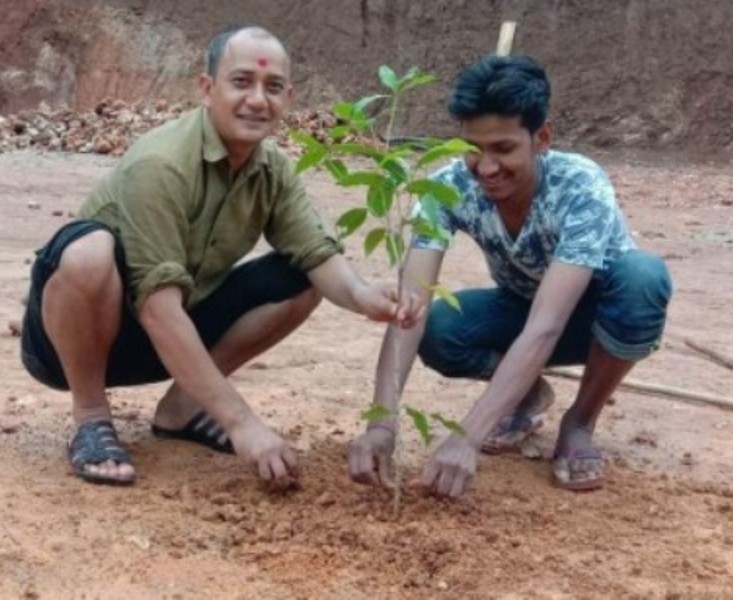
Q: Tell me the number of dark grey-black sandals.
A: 2